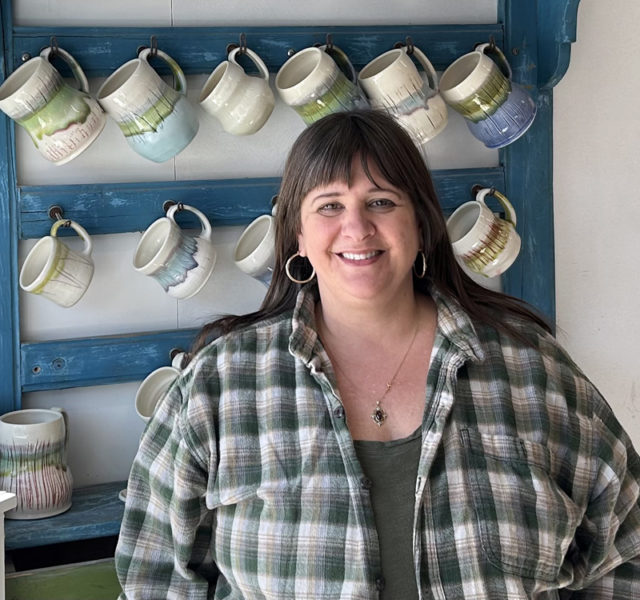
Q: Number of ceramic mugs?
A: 12